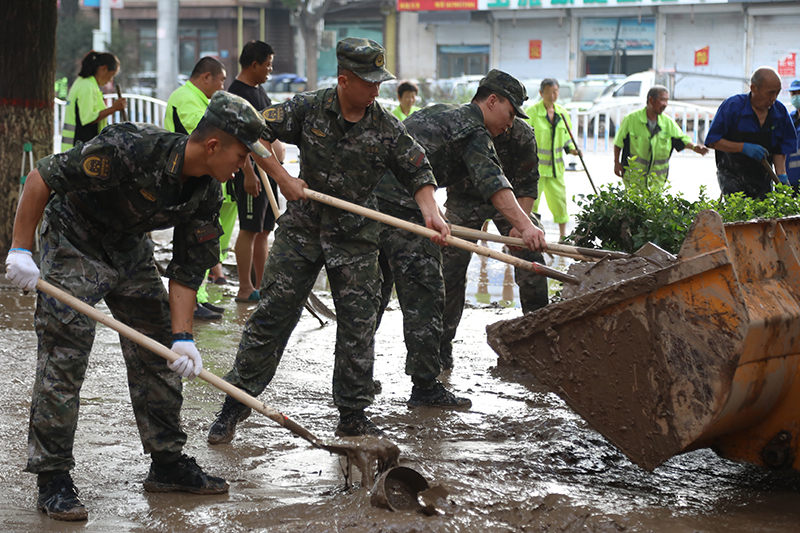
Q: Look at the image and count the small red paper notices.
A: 3